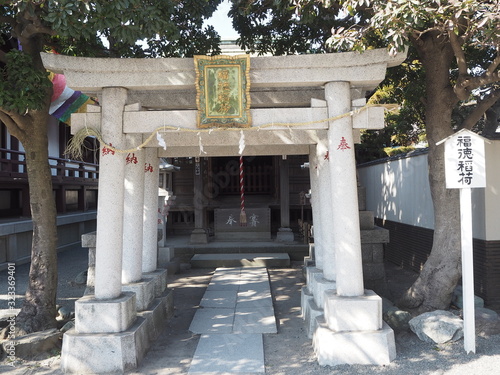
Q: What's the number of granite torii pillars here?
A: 6